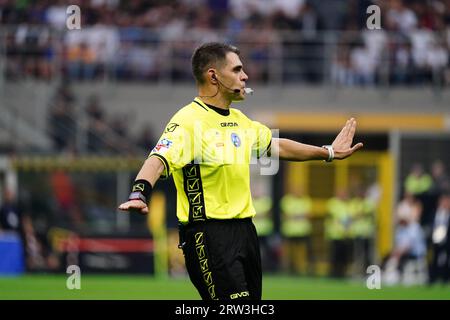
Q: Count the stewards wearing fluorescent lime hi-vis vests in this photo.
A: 5